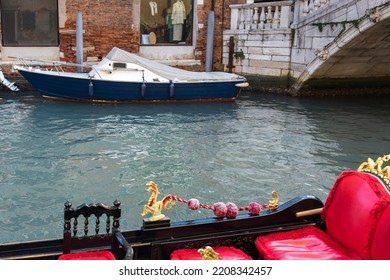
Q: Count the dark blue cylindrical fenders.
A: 3